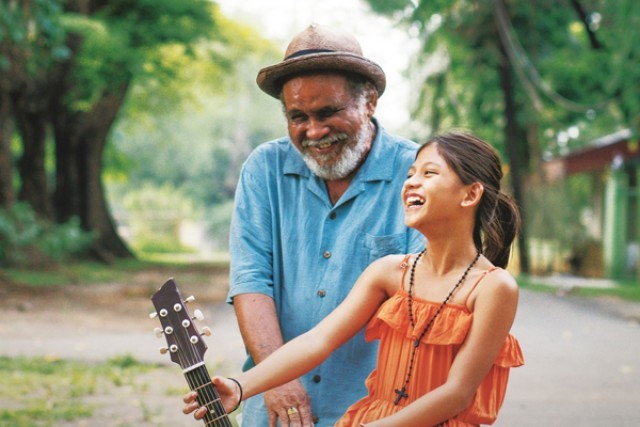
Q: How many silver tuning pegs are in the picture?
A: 6